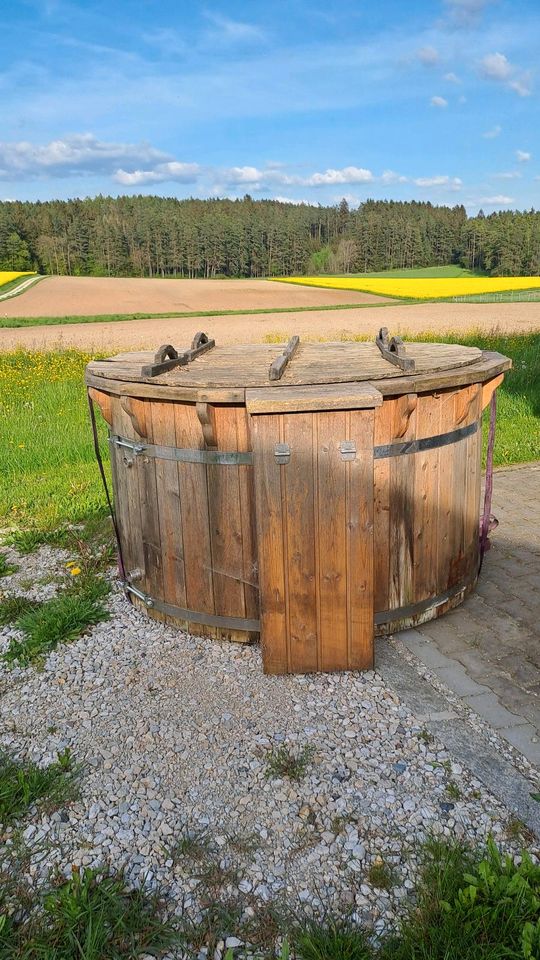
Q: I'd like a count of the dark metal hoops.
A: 2